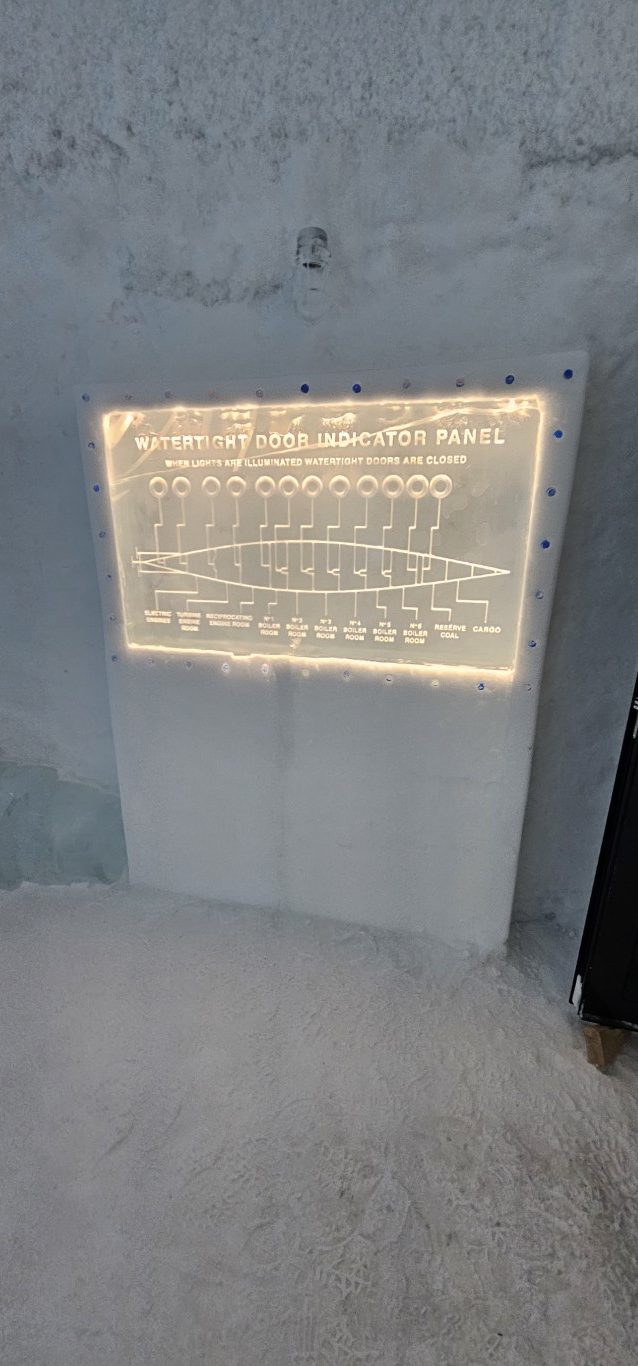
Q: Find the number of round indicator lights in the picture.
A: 12